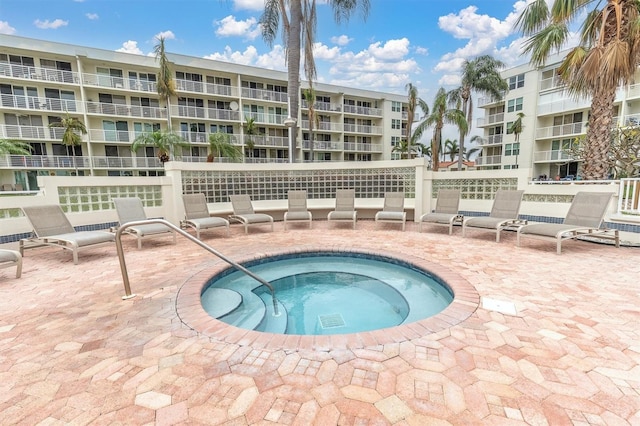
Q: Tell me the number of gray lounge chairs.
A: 11